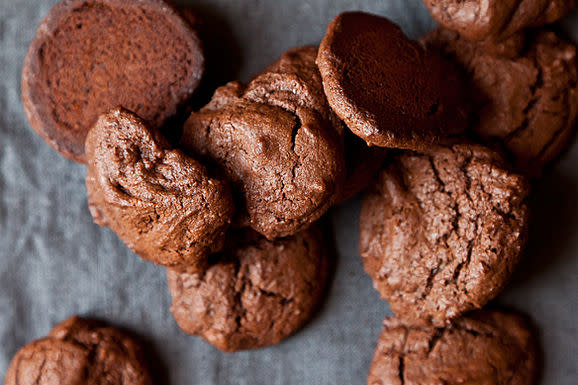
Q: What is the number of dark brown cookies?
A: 11